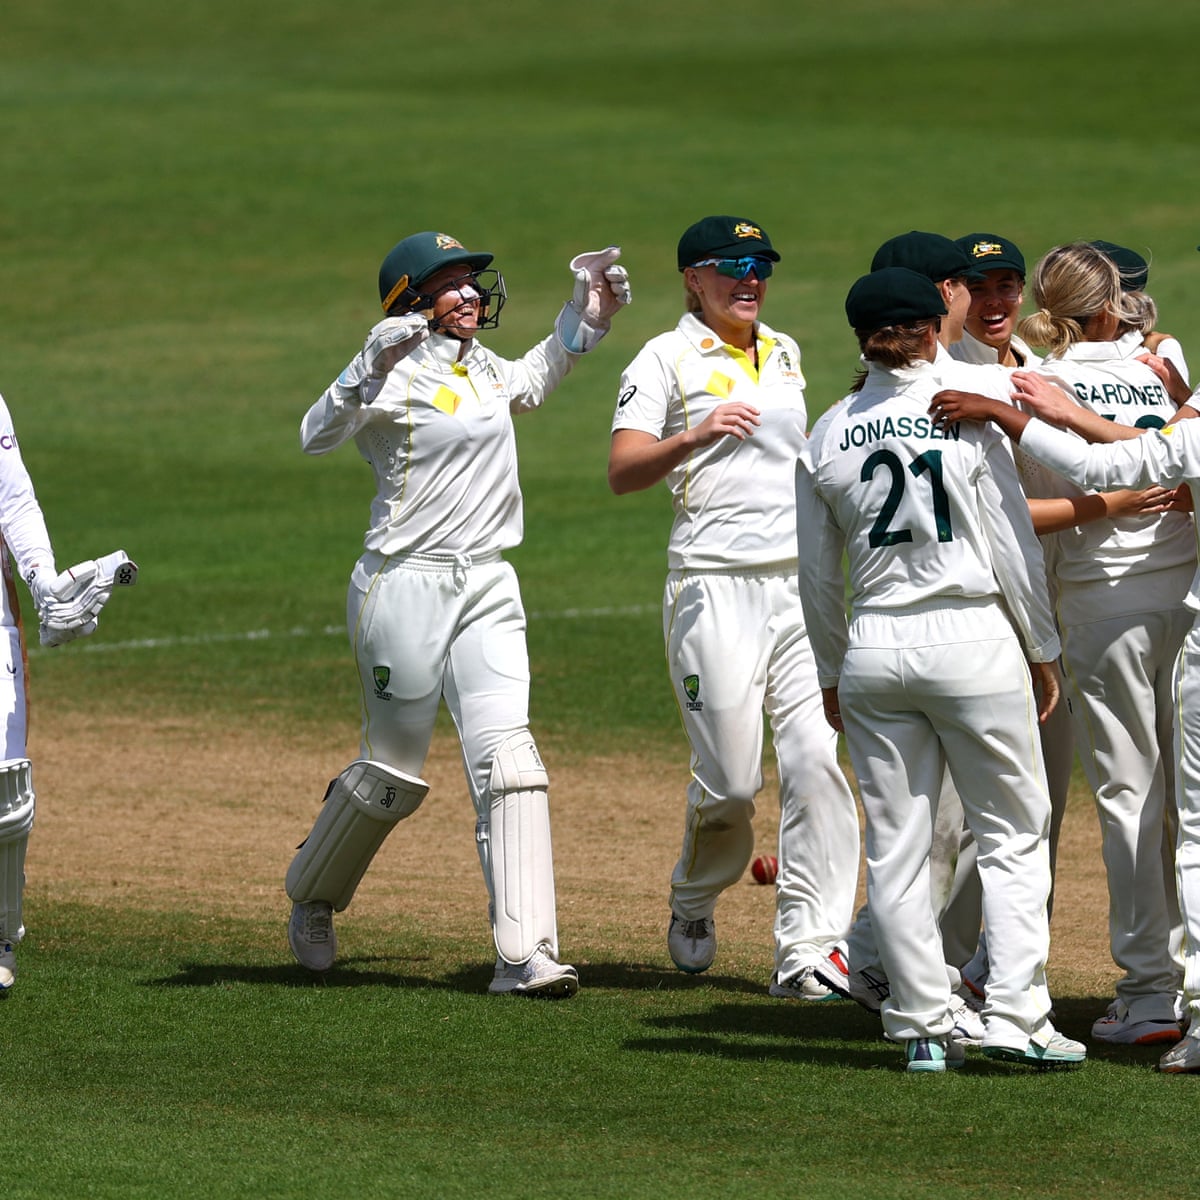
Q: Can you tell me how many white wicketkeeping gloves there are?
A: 2